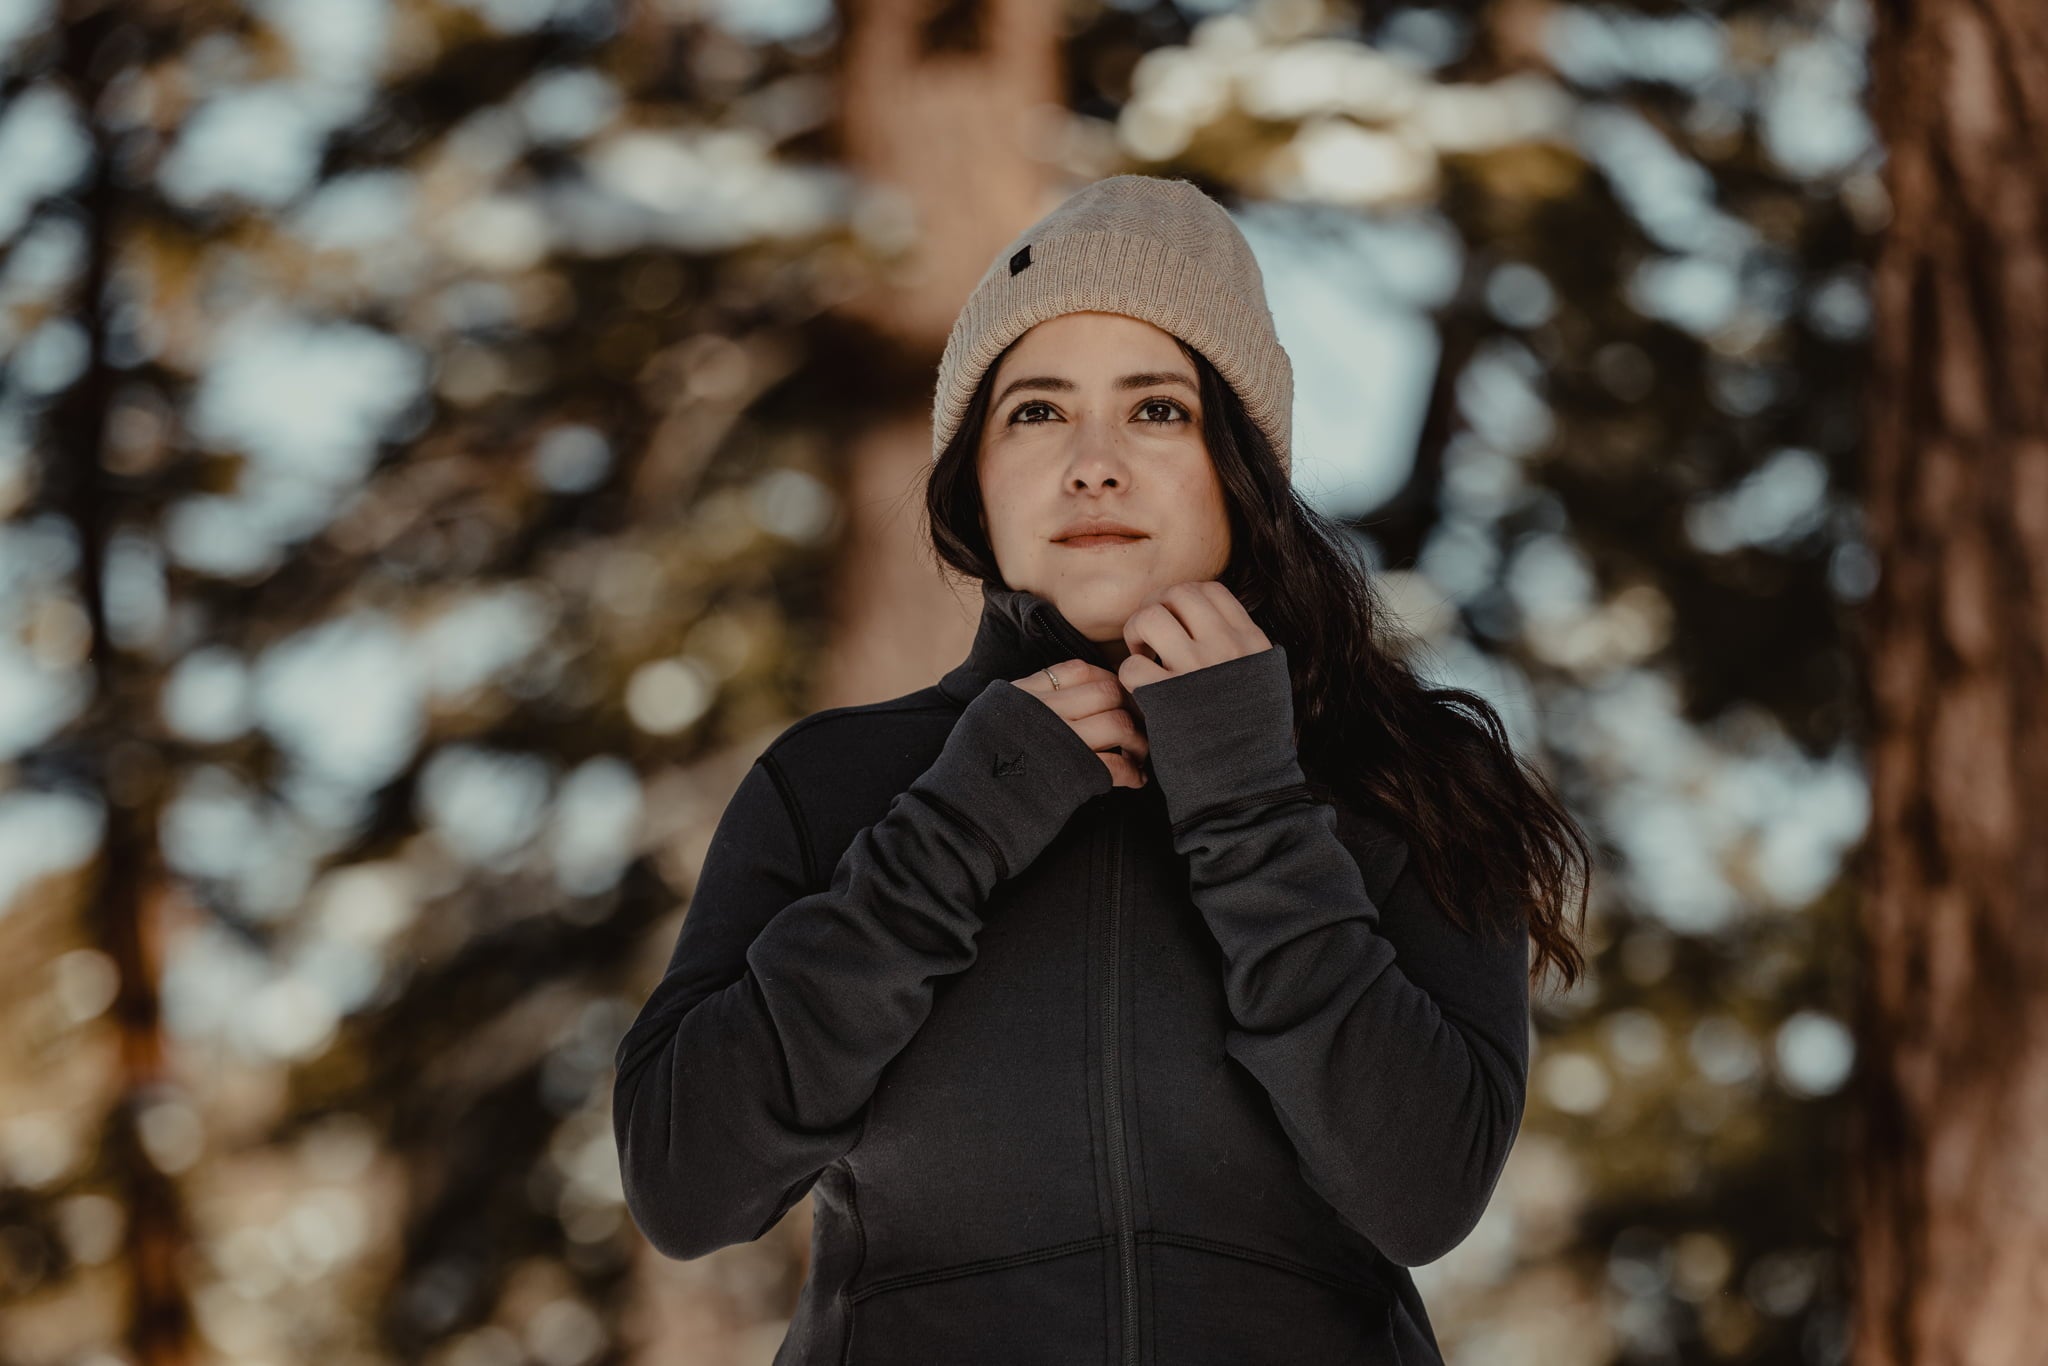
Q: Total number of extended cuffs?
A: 2